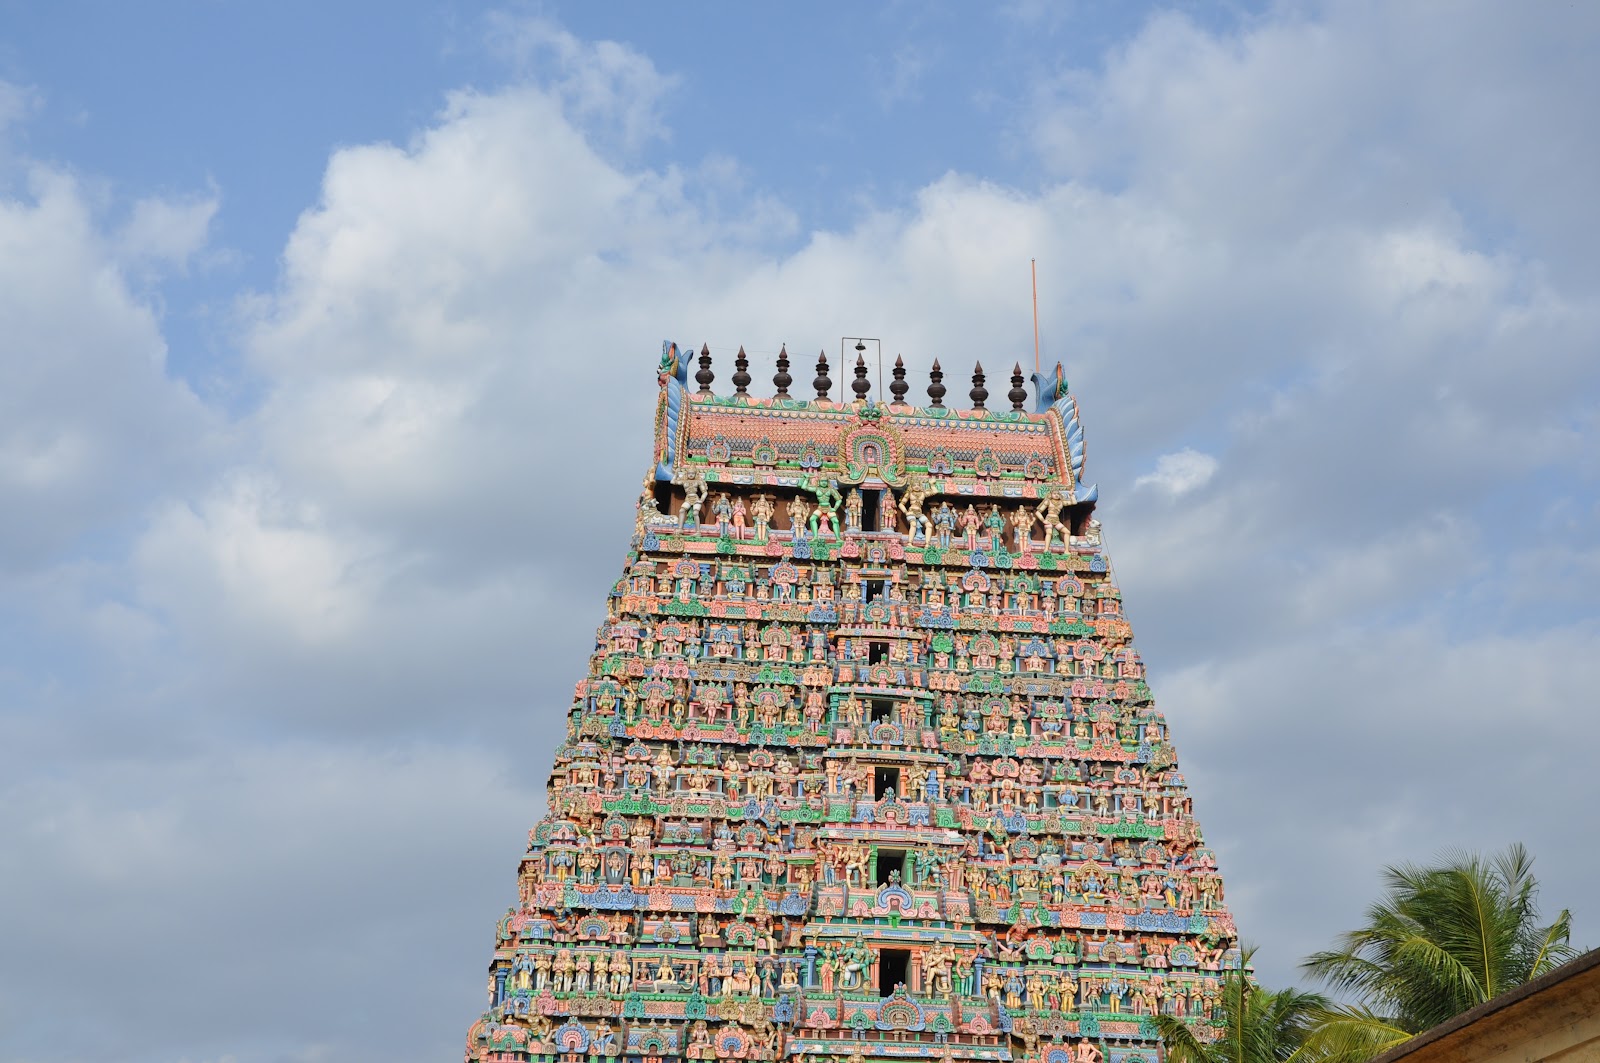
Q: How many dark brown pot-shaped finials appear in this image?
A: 9